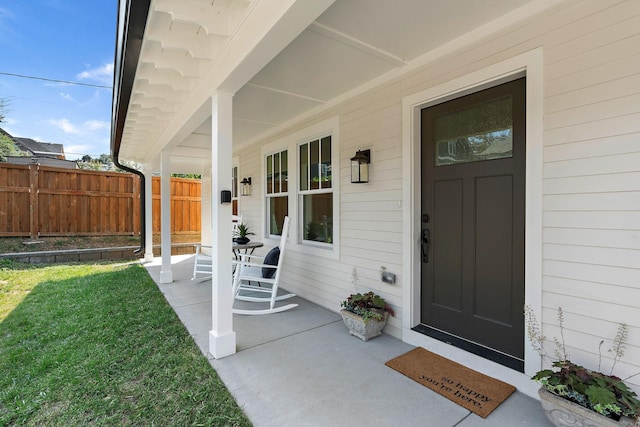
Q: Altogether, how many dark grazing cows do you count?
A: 0